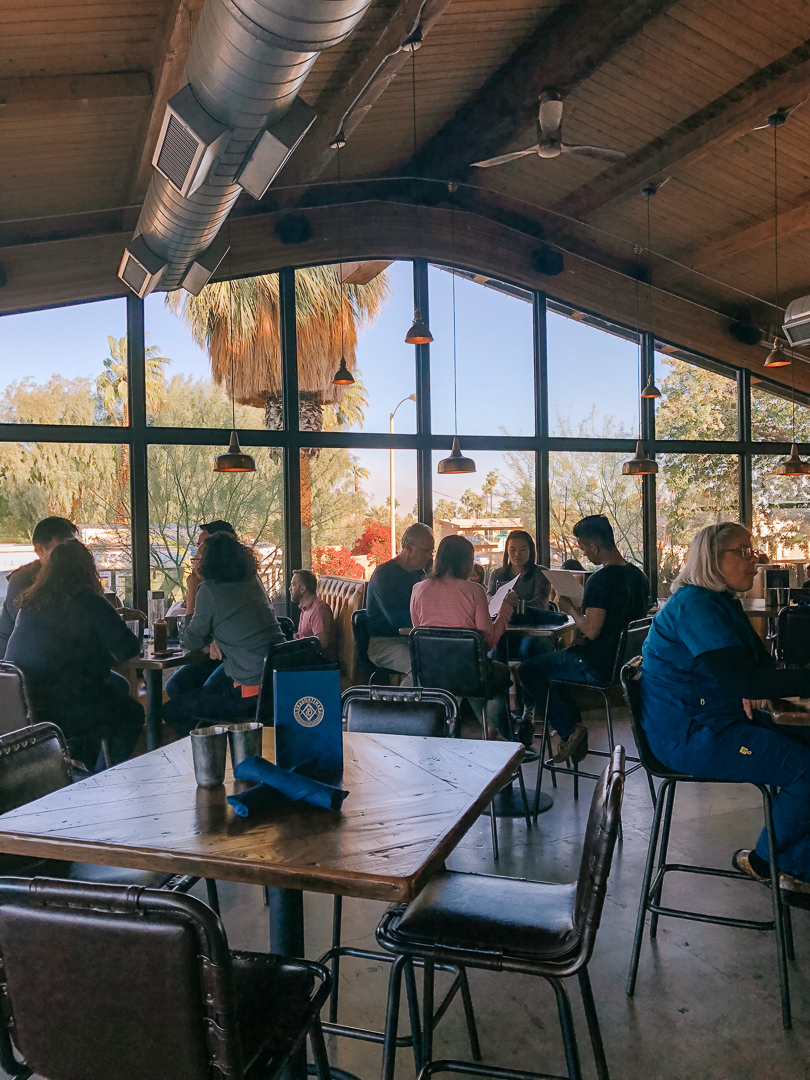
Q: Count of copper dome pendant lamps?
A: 8